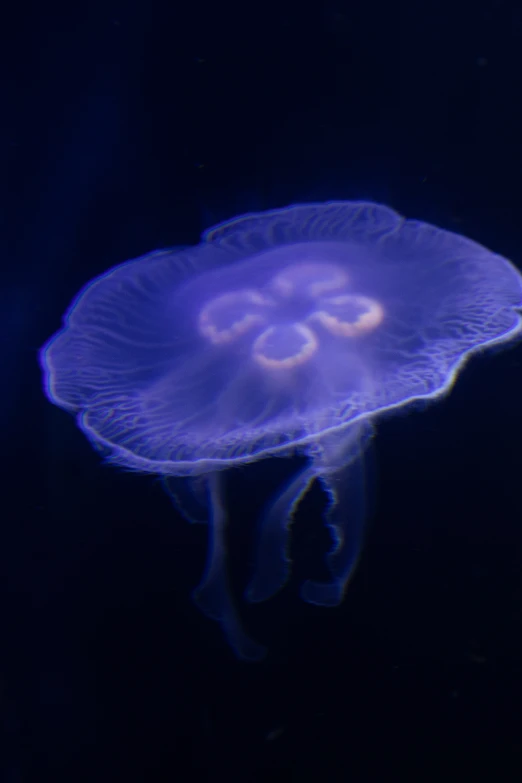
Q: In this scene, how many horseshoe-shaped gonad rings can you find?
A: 4